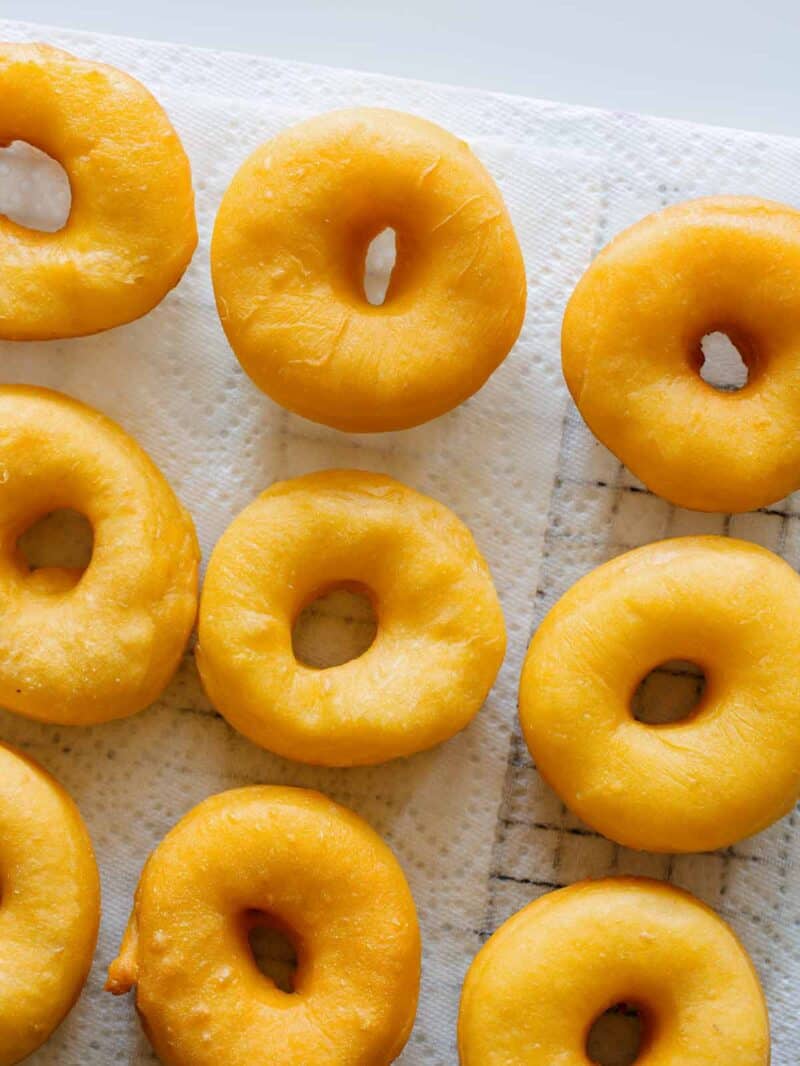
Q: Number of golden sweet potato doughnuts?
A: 9